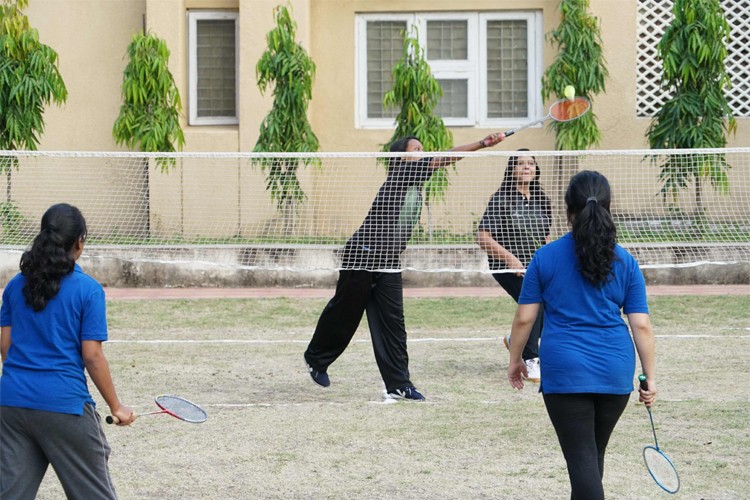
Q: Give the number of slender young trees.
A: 6